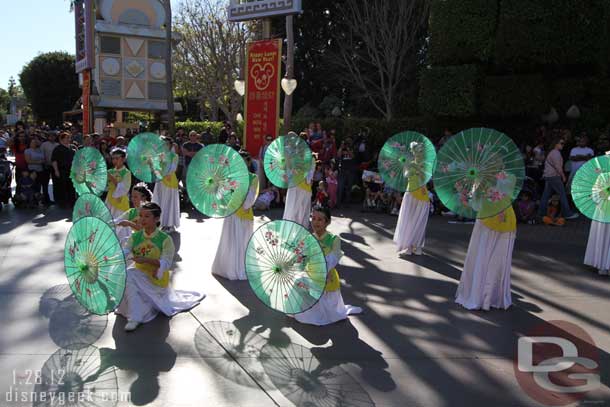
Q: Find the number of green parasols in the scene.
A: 10